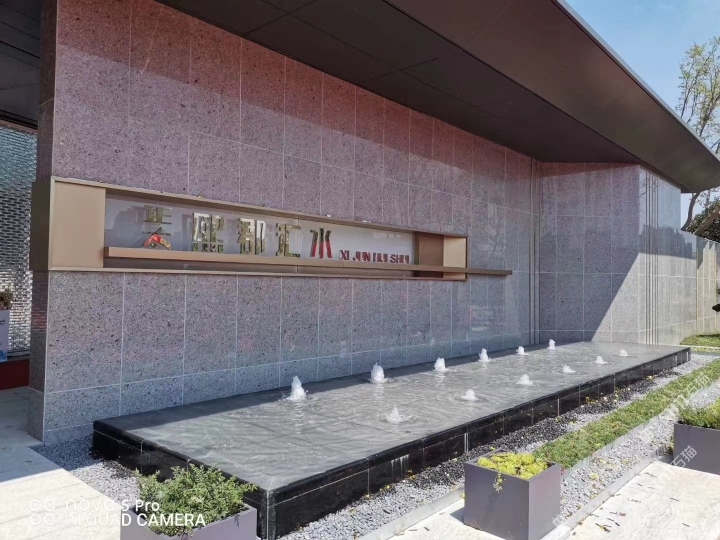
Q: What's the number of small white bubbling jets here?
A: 12